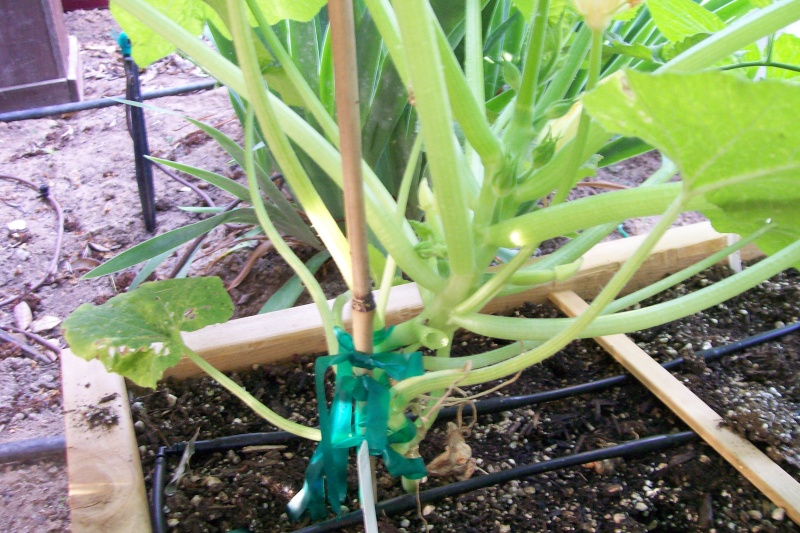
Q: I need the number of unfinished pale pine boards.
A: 3